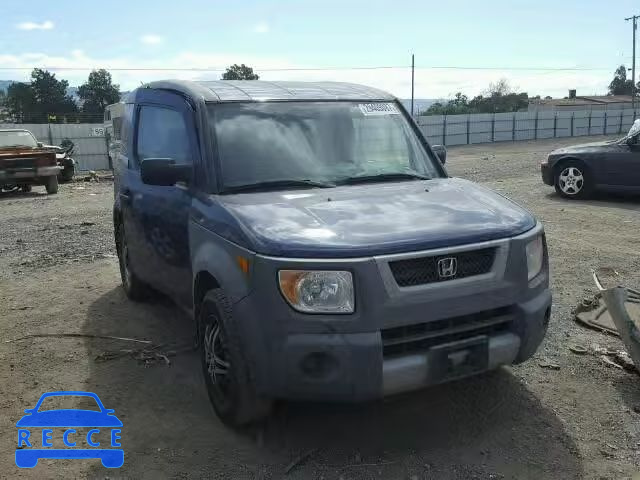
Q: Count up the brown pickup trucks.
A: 1